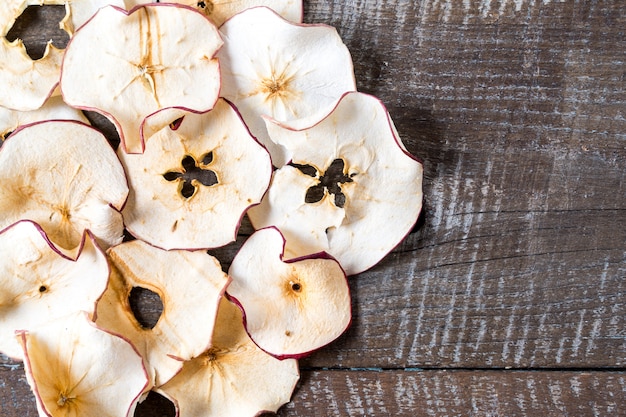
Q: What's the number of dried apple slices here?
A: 13